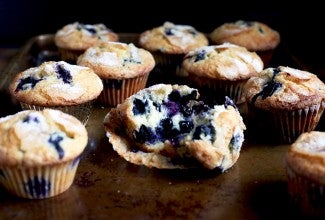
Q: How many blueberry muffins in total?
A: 10